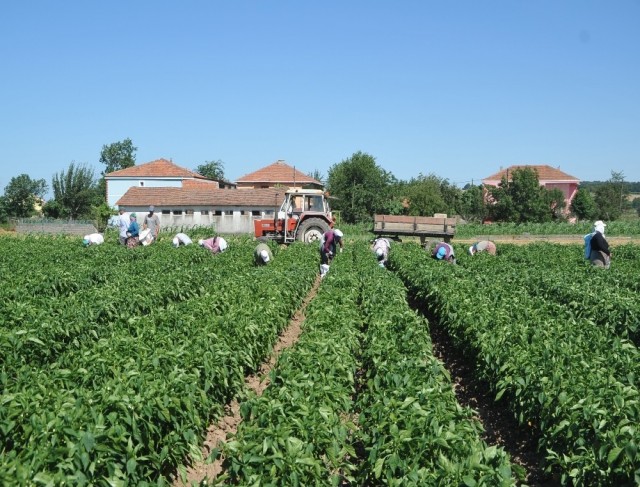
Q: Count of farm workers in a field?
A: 12